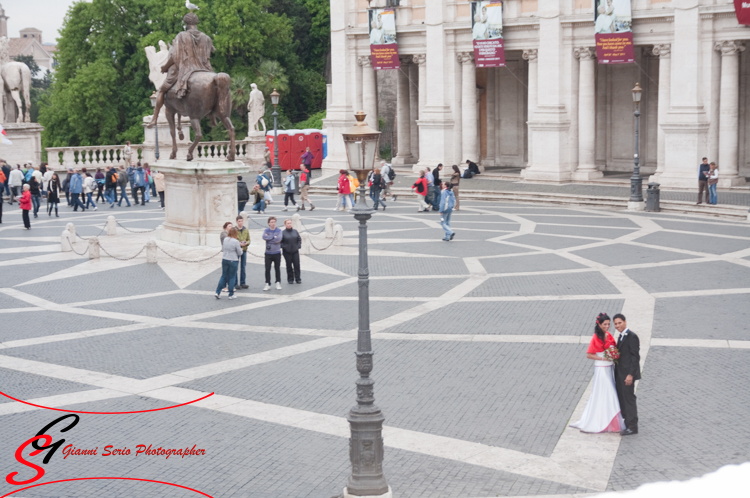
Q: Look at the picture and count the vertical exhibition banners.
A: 3